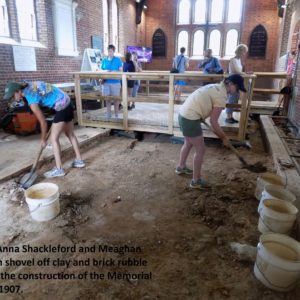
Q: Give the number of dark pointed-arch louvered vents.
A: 2